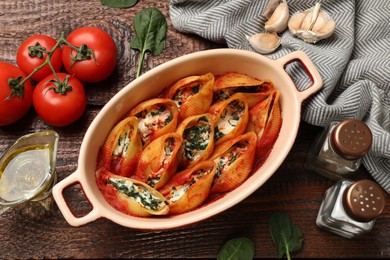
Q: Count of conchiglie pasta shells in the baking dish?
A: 11